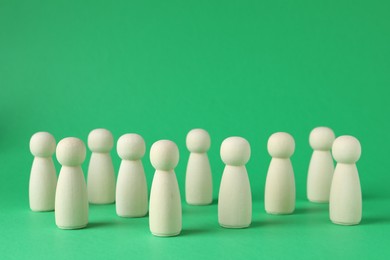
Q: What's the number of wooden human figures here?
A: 10